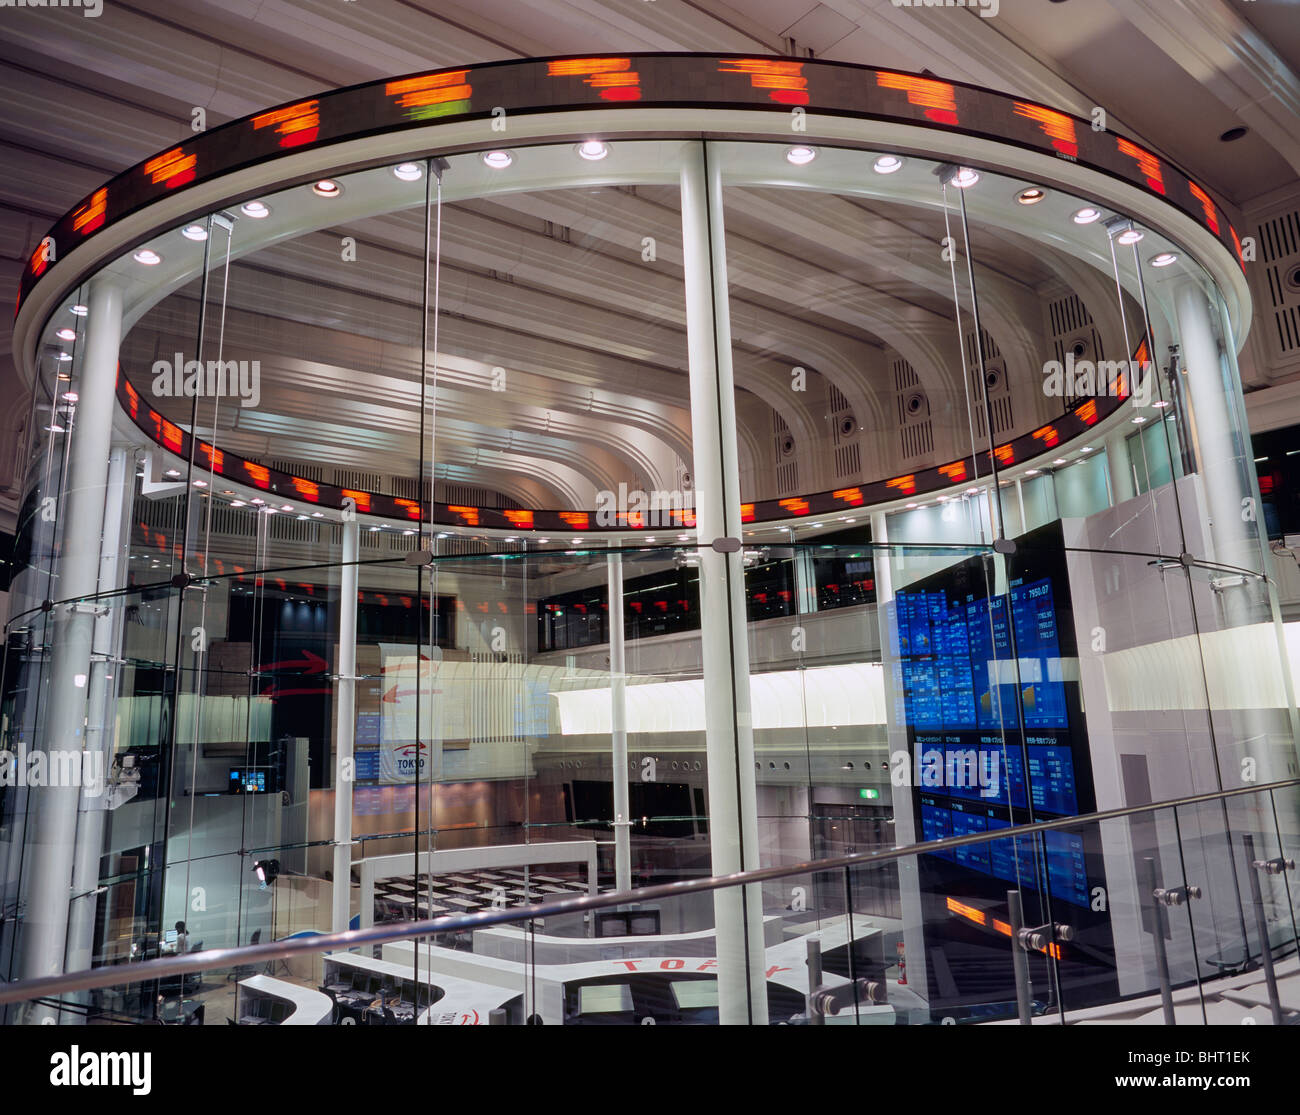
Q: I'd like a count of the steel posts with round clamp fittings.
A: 4